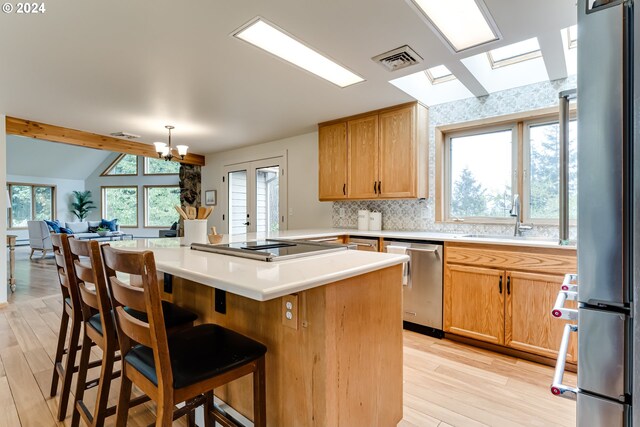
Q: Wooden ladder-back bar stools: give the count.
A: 3